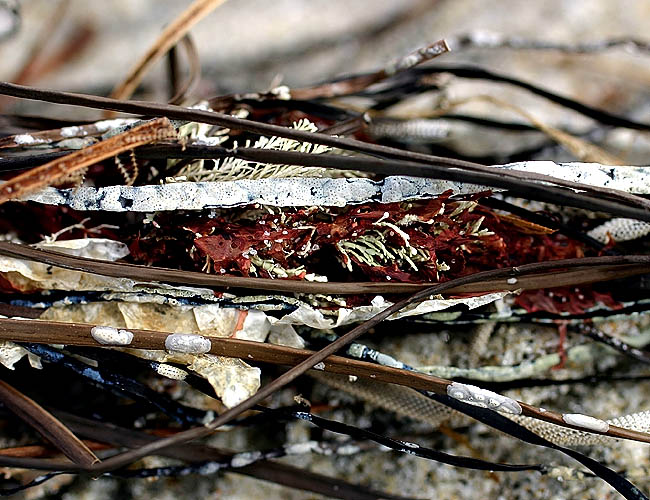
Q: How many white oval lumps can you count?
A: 4